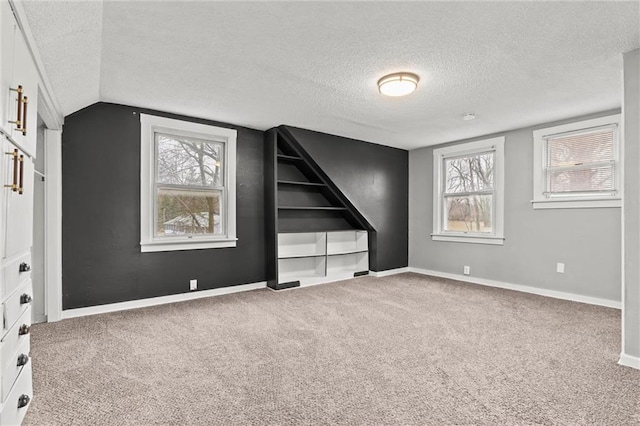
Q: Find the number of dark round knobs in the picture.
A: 5